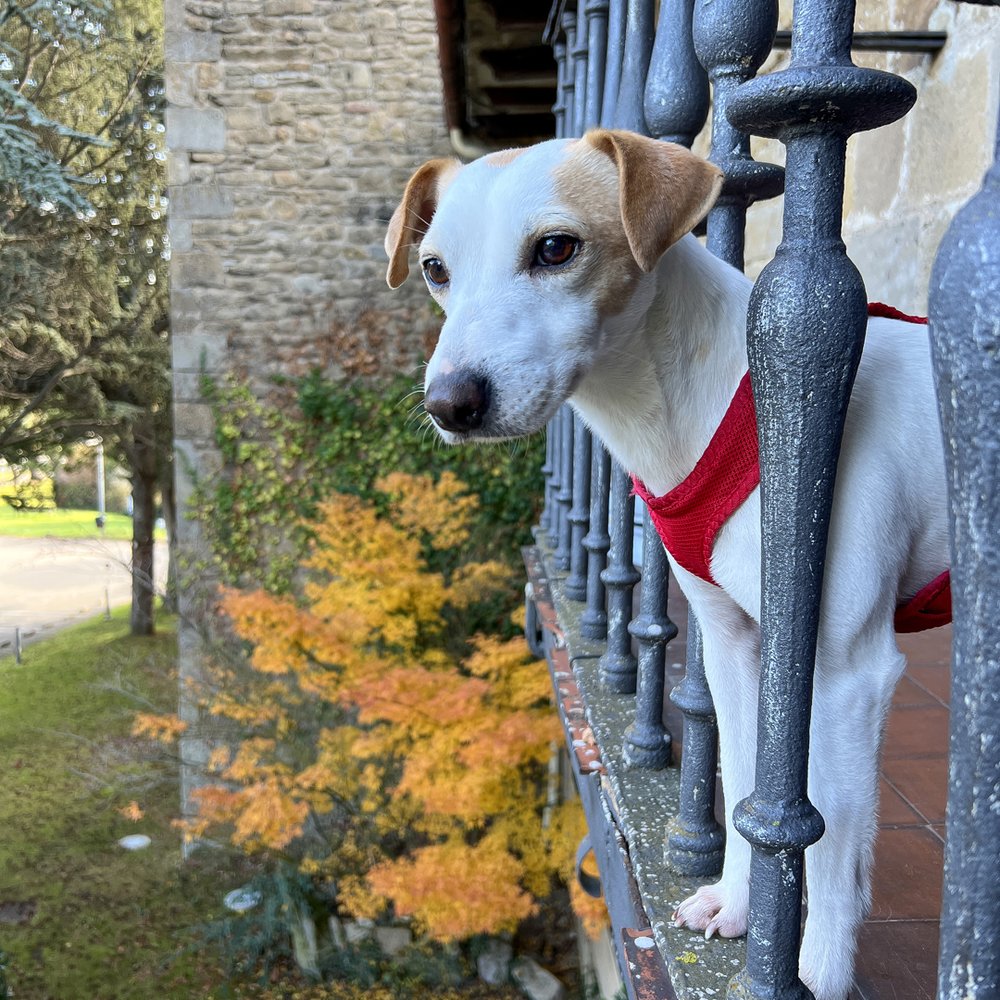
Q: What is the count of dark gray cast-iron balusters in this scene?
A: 10